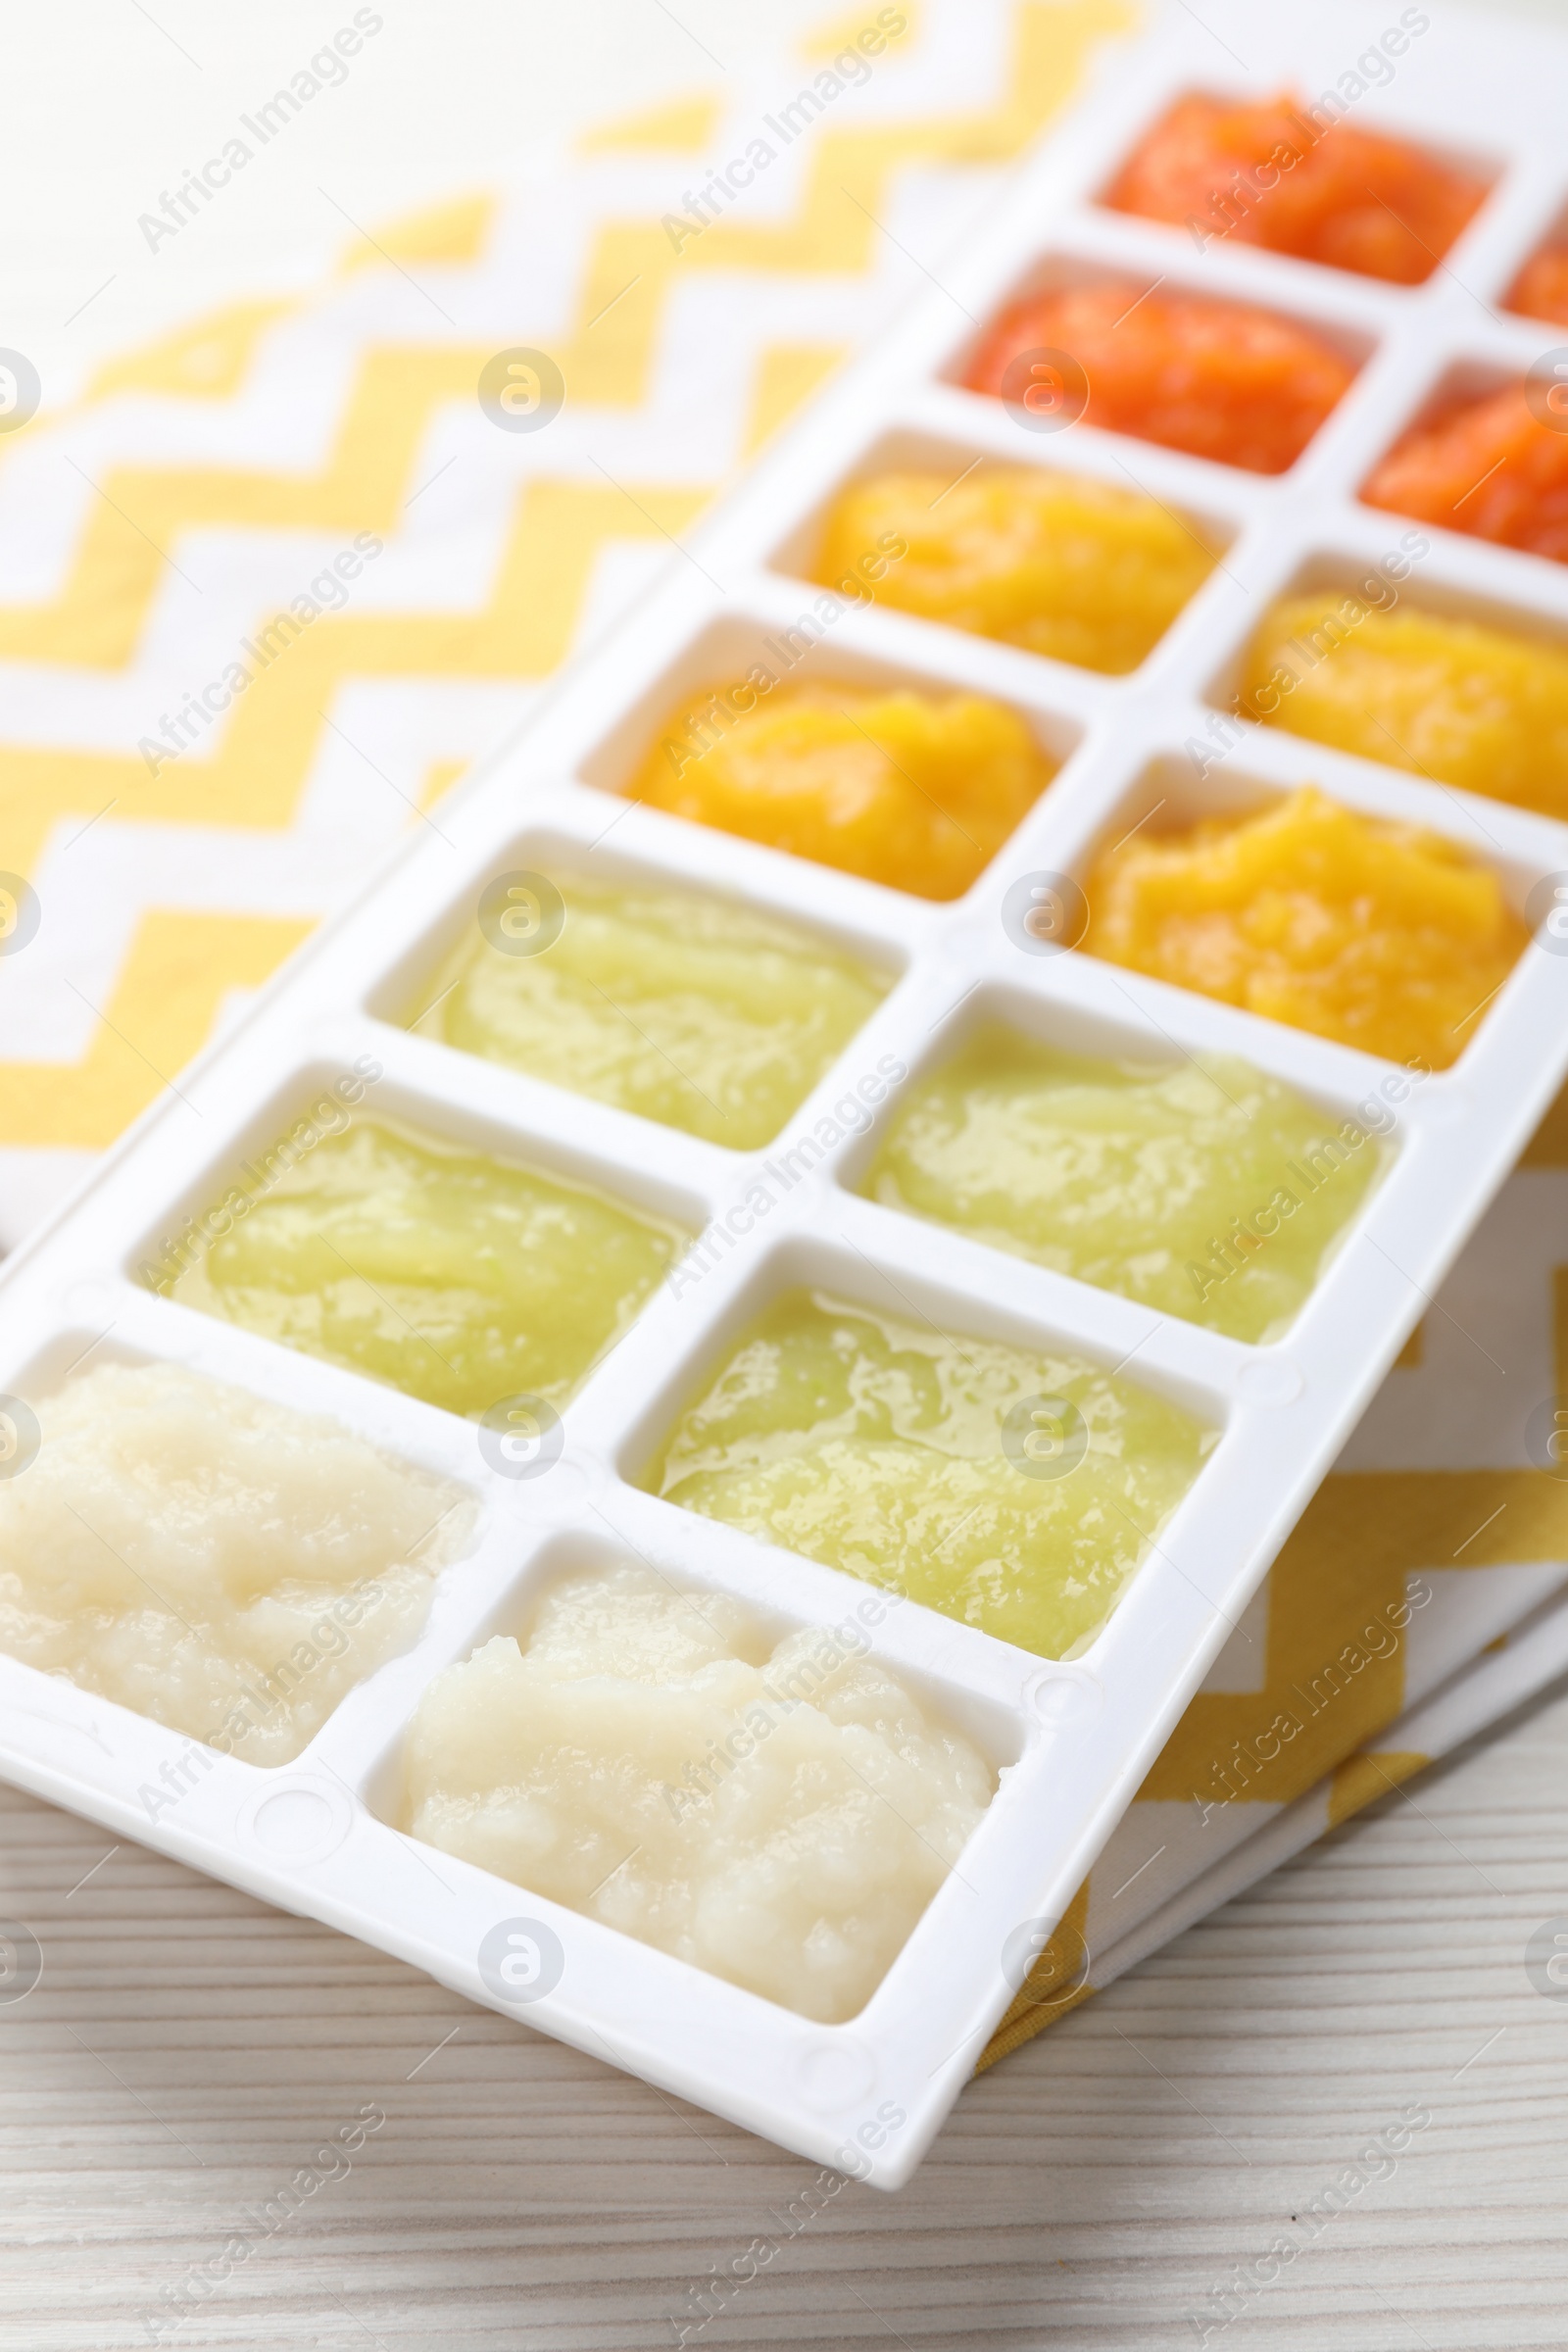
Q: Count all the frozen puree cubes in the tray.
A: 14